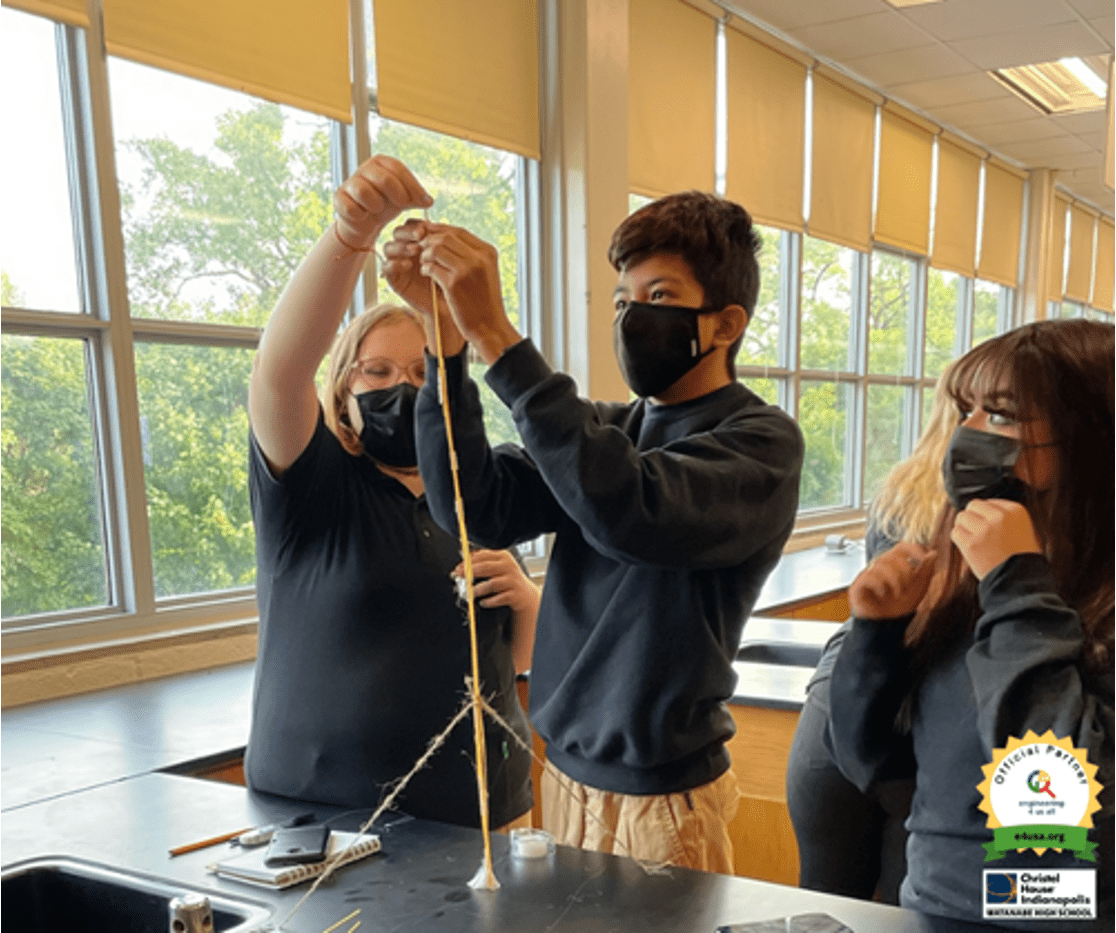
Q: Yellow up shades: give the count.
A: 12